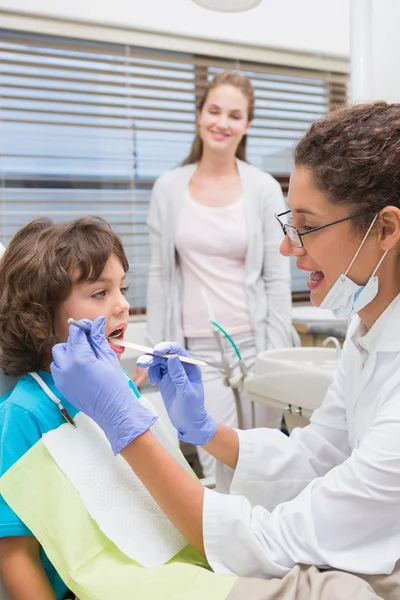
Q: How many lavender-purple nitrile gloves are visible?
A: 2